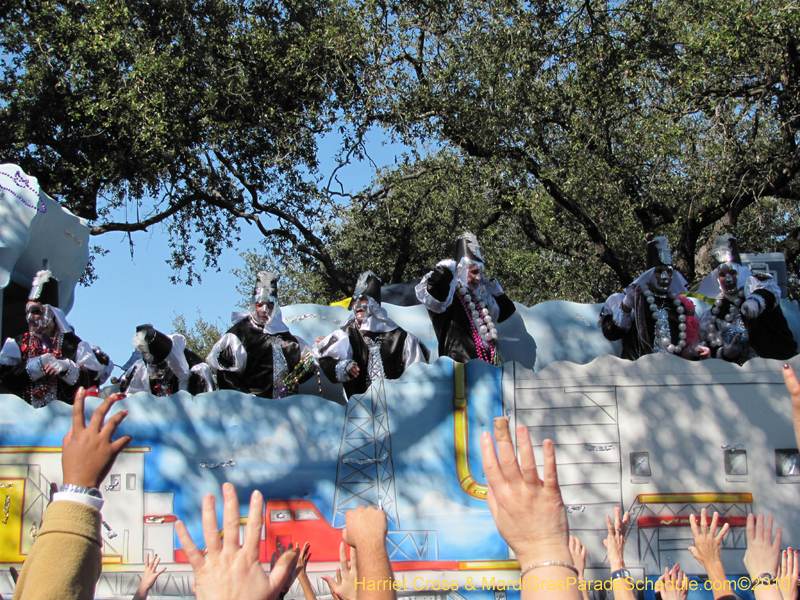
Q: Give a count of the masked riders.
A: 7